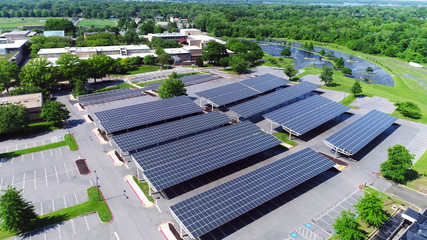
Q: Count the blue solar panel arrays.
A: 8